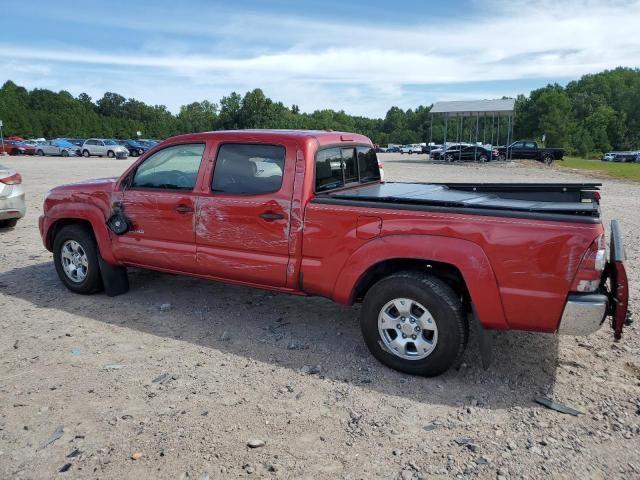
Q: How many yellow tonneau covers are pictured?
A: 0